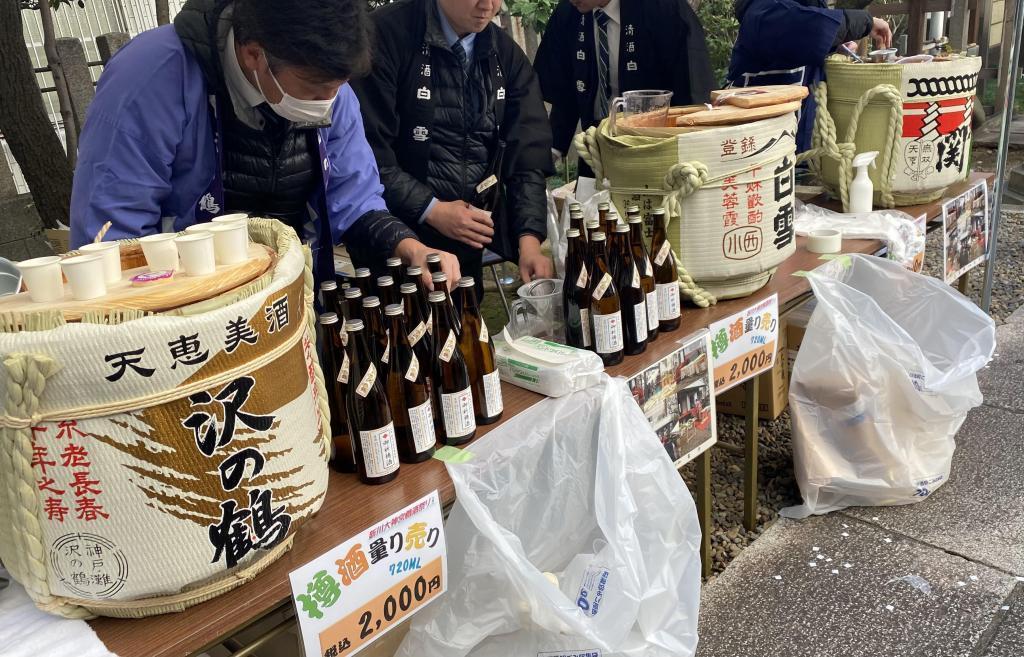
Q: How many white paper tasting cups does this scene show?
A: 8